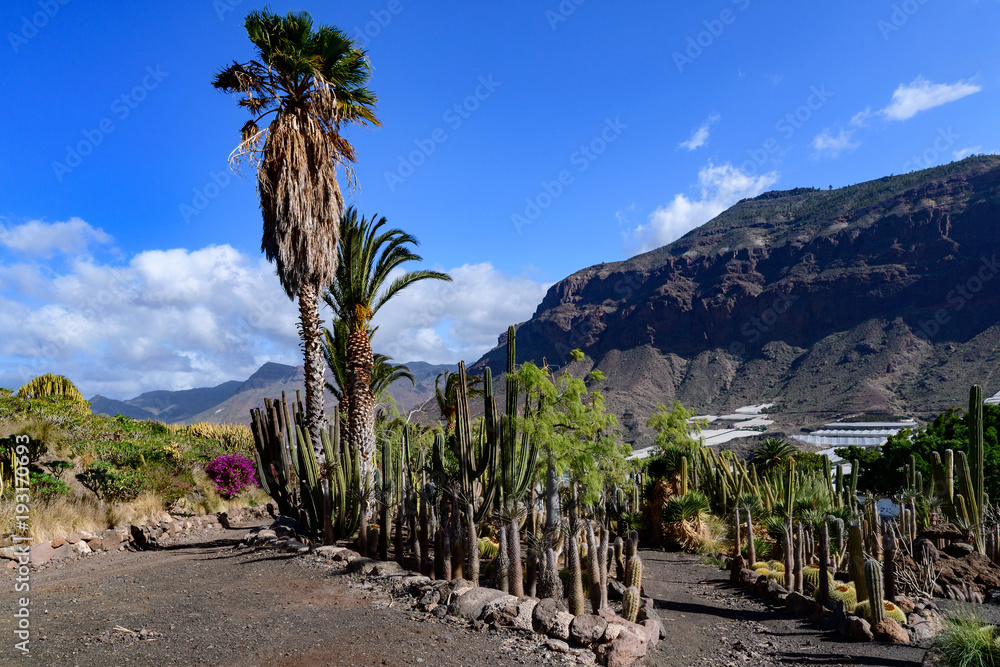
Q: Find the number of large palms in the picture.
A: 2